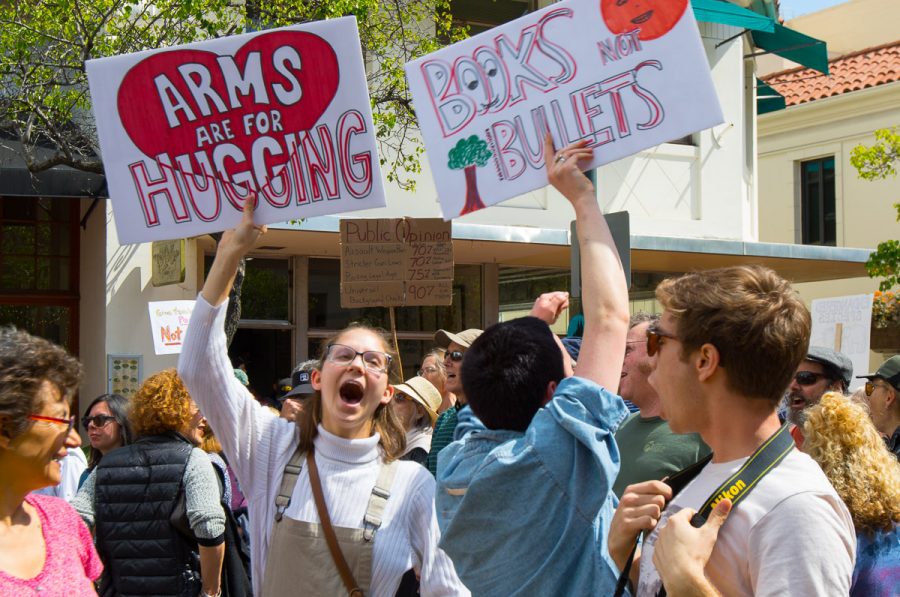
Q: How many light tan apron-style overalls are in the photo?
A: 1